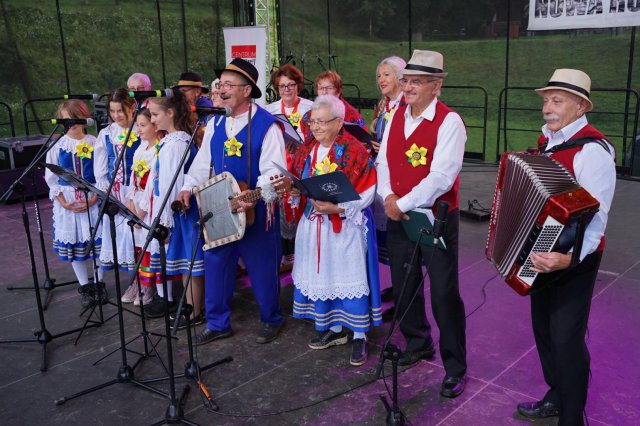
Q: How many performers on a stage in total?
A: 14